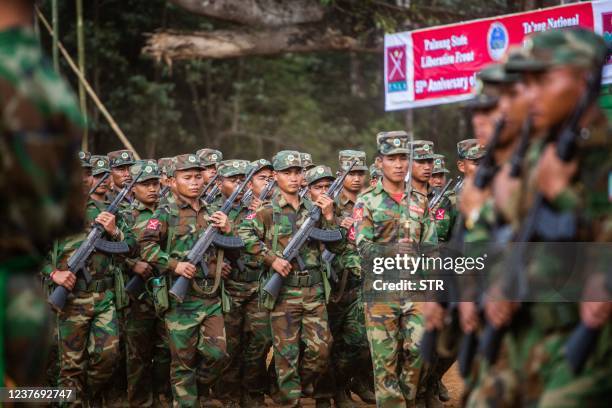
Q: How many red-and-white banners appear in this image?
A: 1